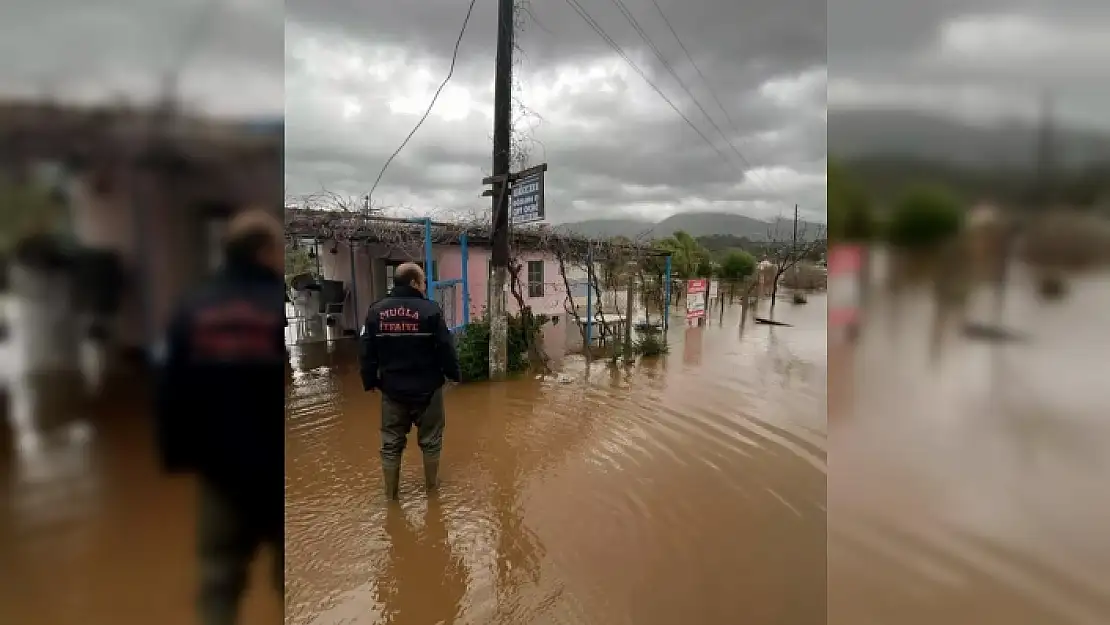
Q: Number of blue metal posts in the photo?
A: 4